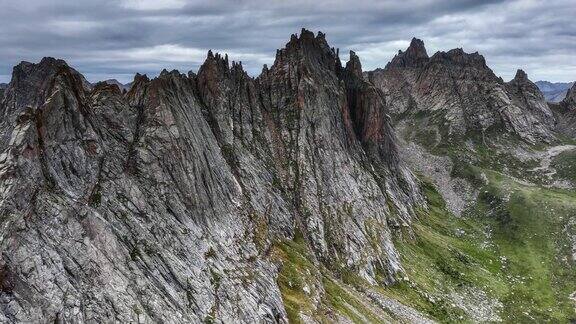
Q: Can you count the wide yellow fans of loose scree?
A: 0